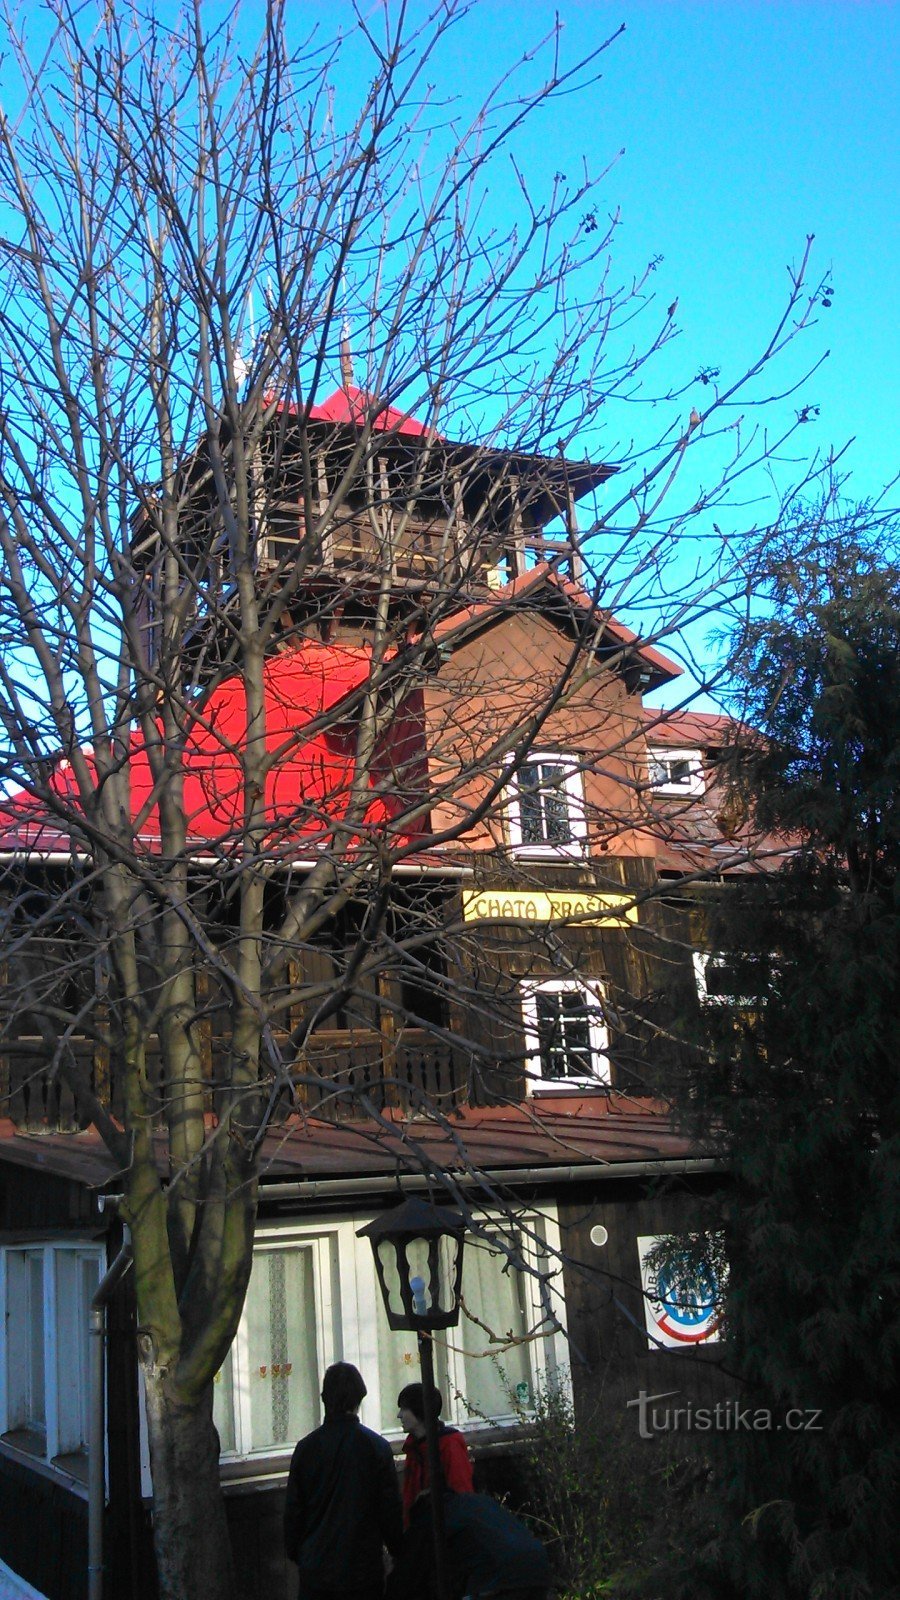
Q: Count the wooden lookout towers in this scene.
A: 1